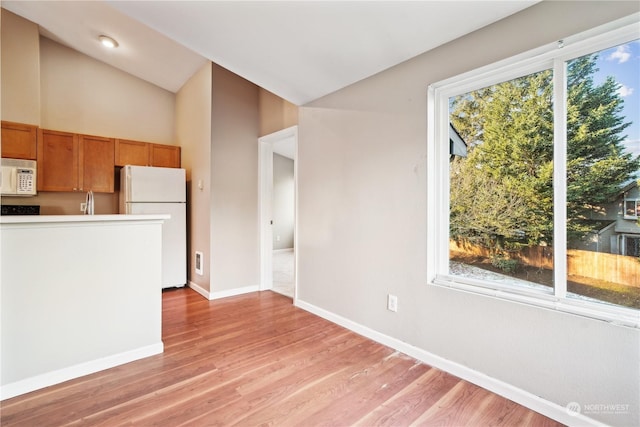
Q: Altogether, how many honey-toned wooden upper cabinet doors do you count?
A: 5